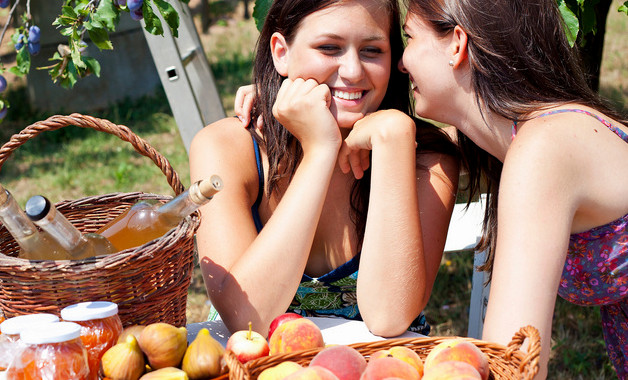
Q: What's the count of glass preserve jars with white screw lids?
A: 3